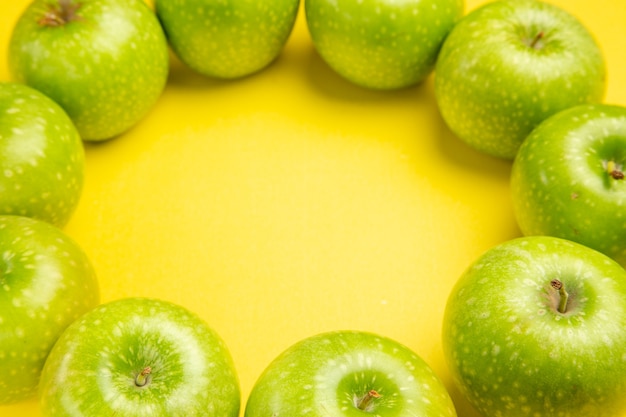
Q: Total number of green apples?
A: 10